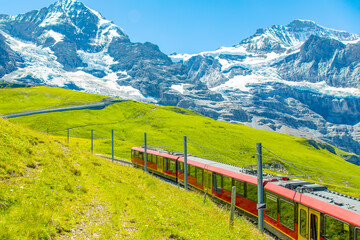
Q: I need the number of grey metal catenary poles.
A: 7